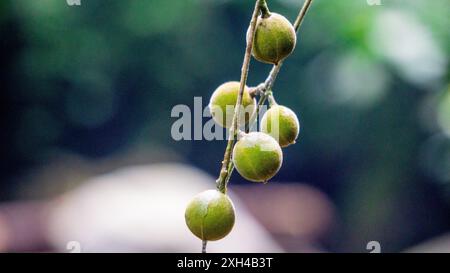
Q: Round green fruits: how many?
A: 5